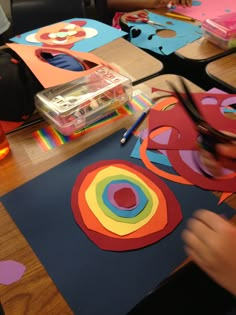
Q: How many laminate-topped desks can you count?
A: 4